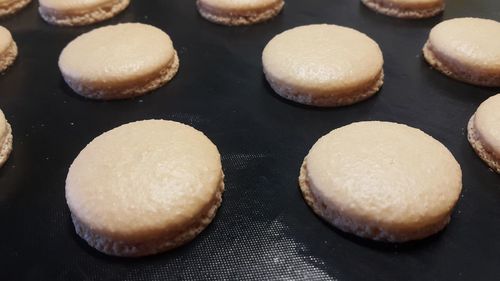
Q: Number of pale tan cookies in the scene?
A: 12